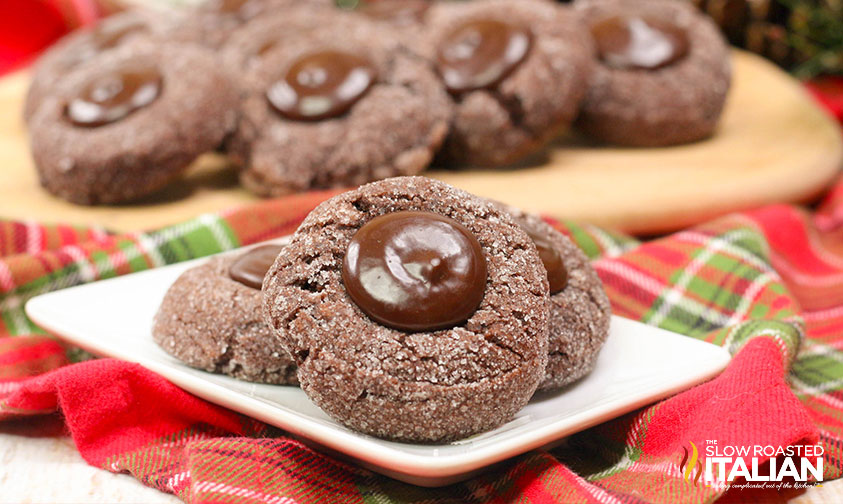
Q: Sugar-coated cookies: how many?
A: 11